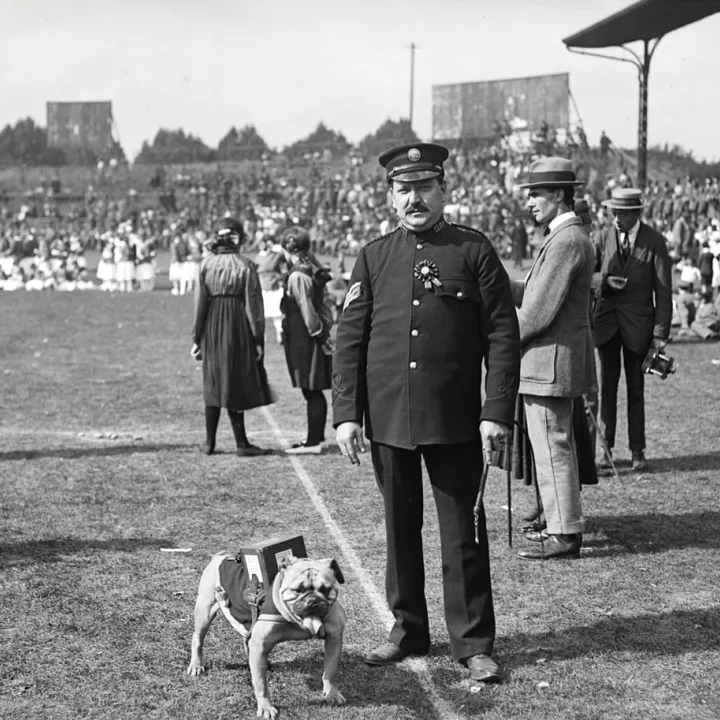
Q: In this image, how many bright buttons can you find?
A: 5